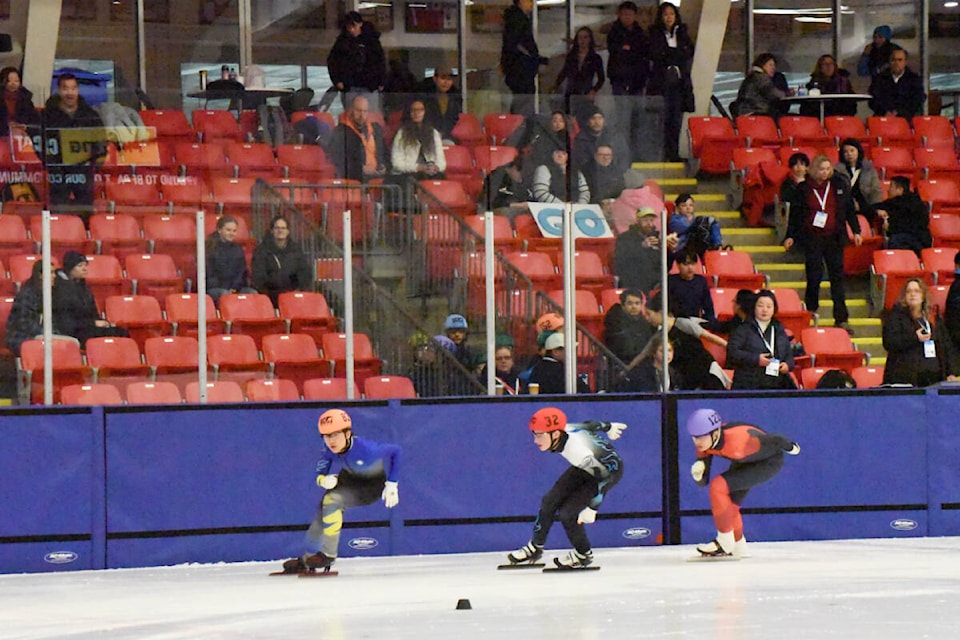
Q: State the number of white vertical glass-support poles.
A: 6